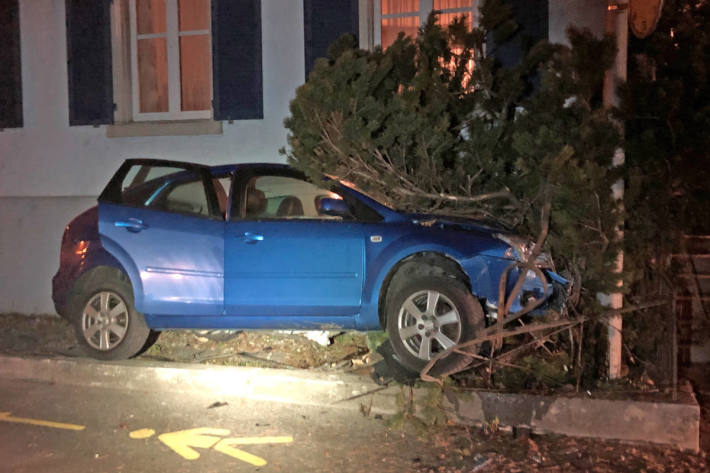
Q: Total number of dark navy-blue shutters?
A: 5